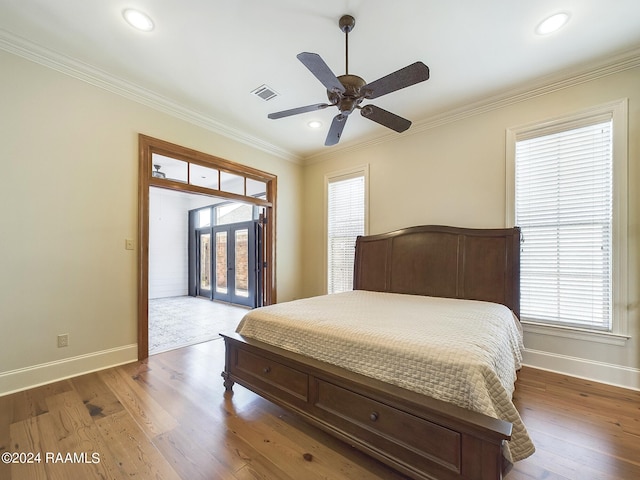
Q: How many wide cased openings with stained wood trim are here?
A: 1